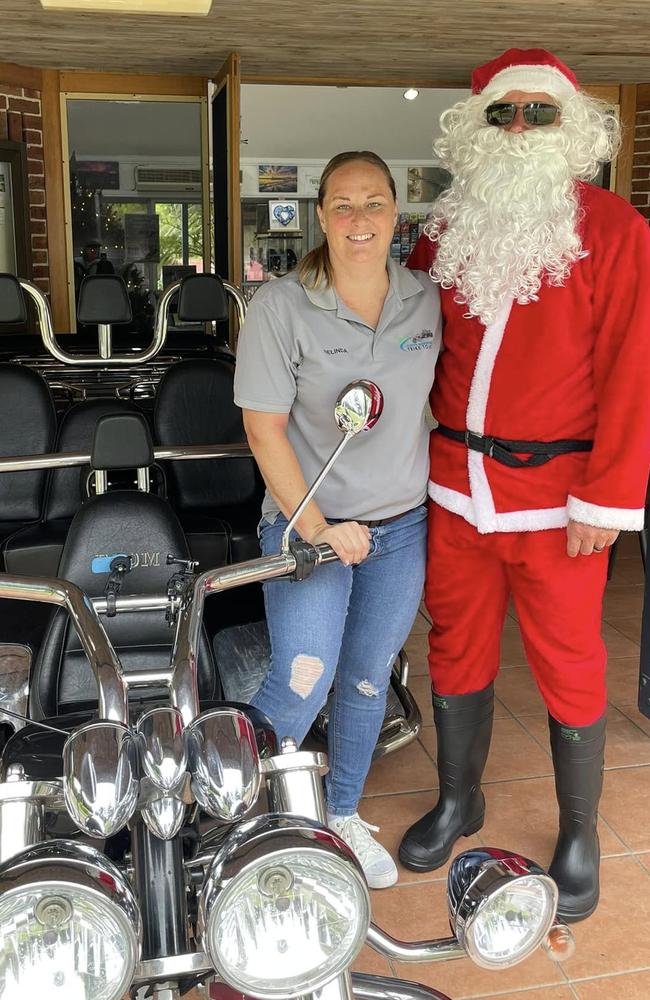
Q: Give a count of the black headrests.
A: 4